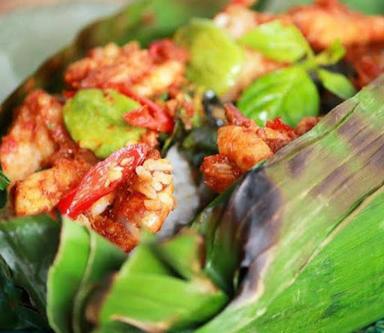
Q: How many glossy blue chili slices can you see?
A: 0